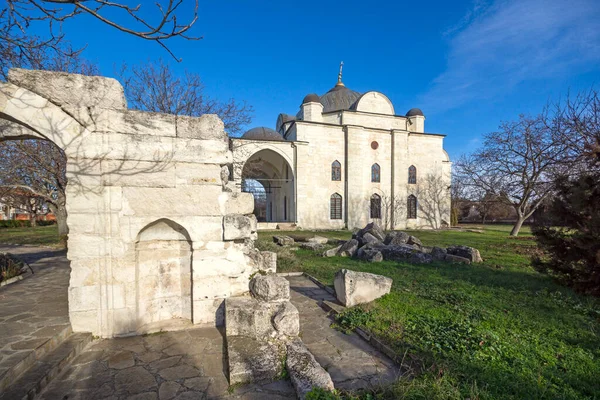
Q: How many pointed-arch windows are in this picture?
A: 6